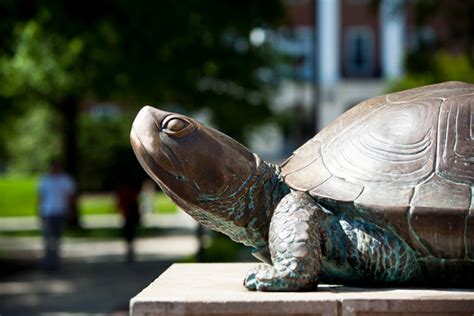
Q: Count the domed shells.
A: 1